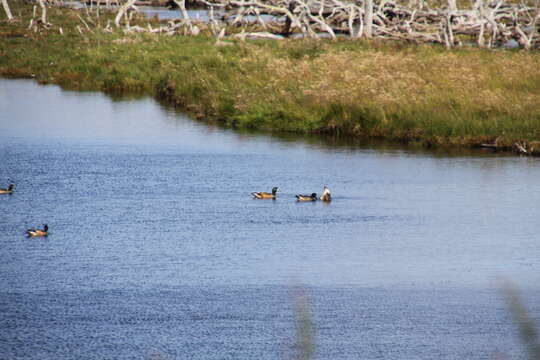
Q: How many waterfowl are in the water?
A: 5